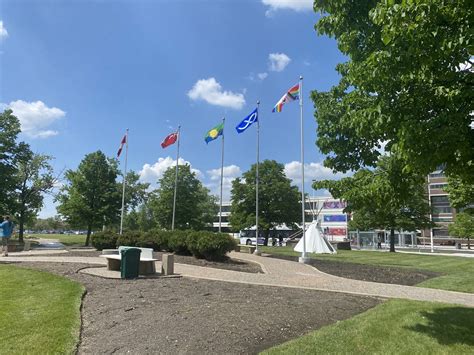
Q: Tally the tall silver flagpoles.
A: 5